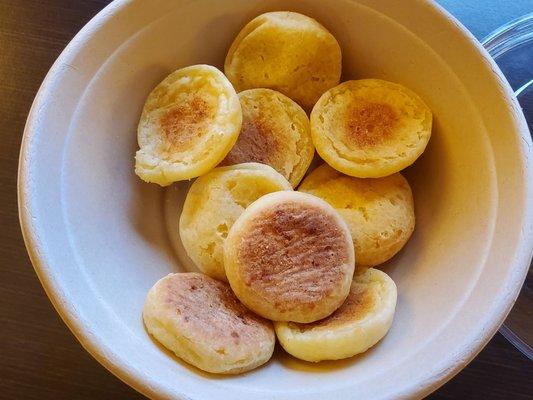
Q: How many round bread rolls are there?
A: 9